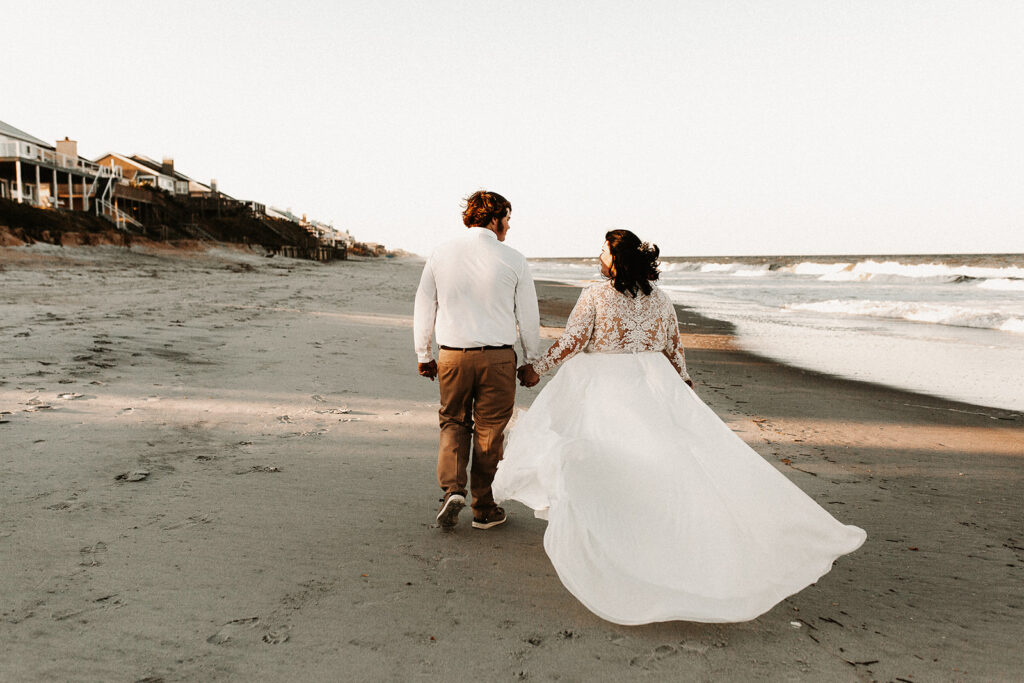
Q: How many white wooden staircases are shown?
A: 1